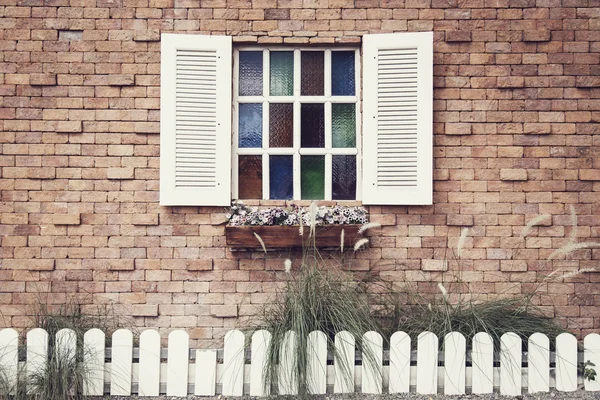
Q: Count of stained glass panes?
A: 12